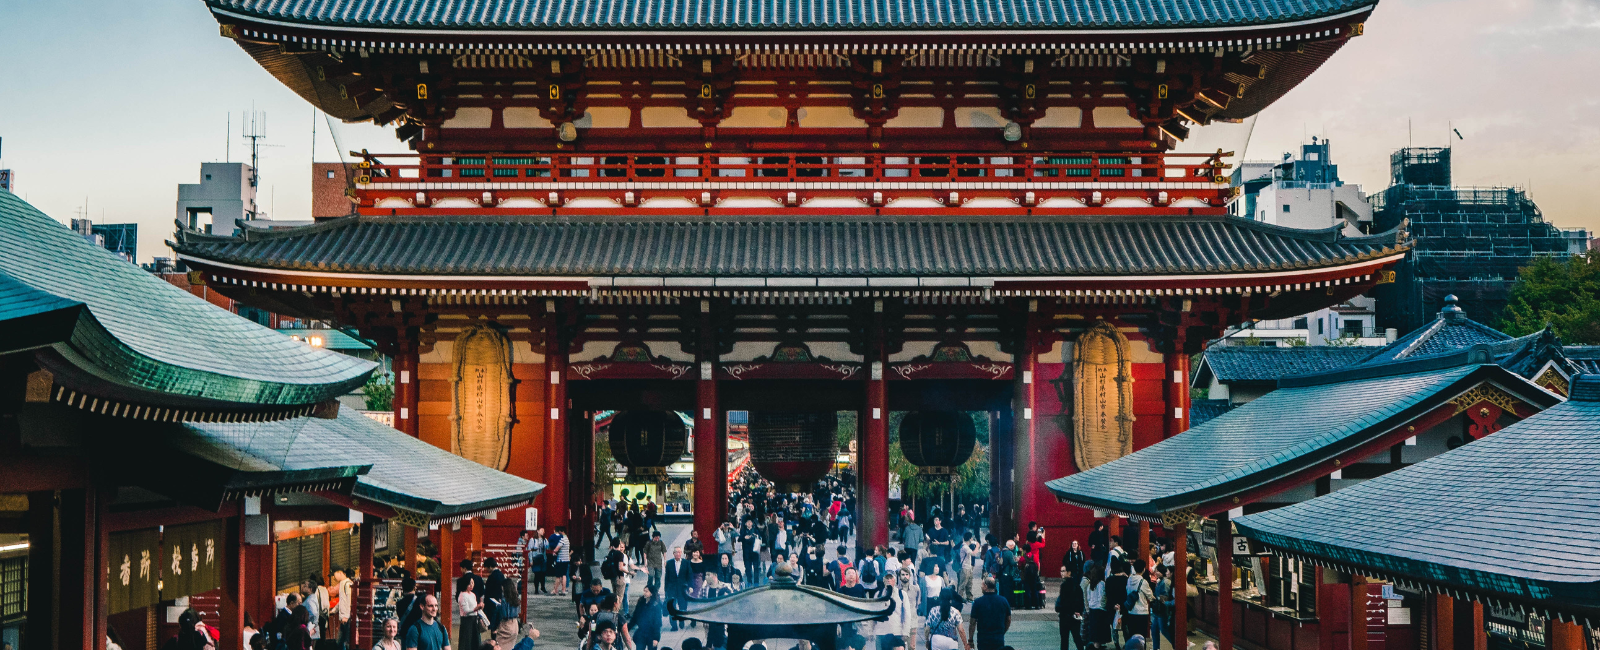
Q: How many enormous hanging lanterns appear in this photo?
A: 3